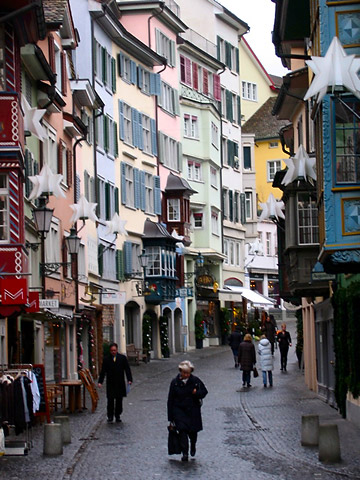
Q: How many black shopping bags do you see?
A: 1